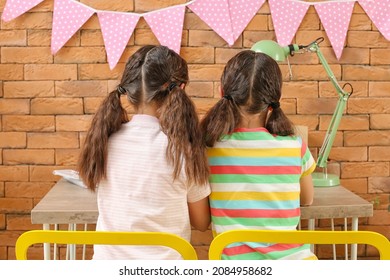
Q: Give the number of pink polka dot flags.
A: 9